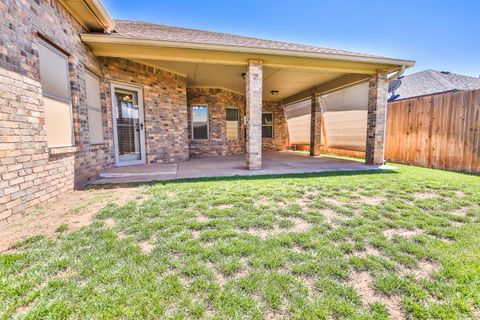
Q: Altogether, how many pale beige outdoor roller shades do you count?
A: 2